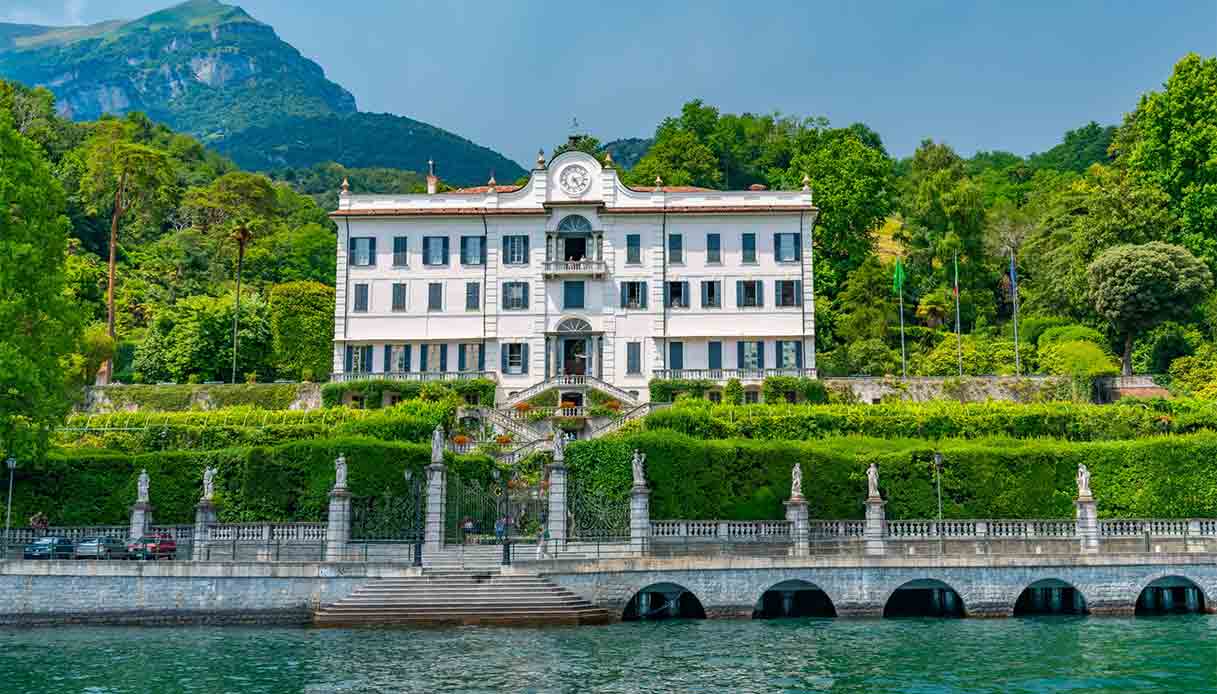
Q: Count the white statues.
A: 9